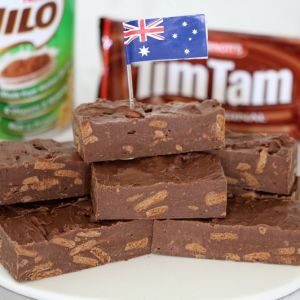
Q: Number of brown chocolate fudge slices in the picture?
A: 6